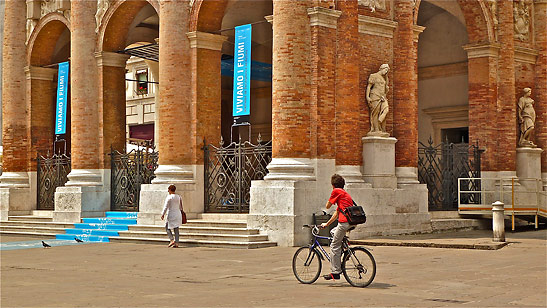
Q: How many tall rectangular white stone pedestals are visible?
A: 2